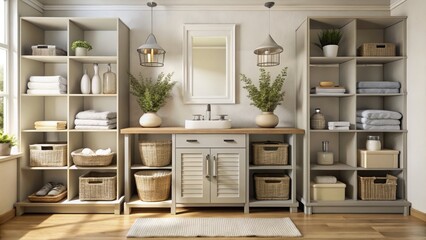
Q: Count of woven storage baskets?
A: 10